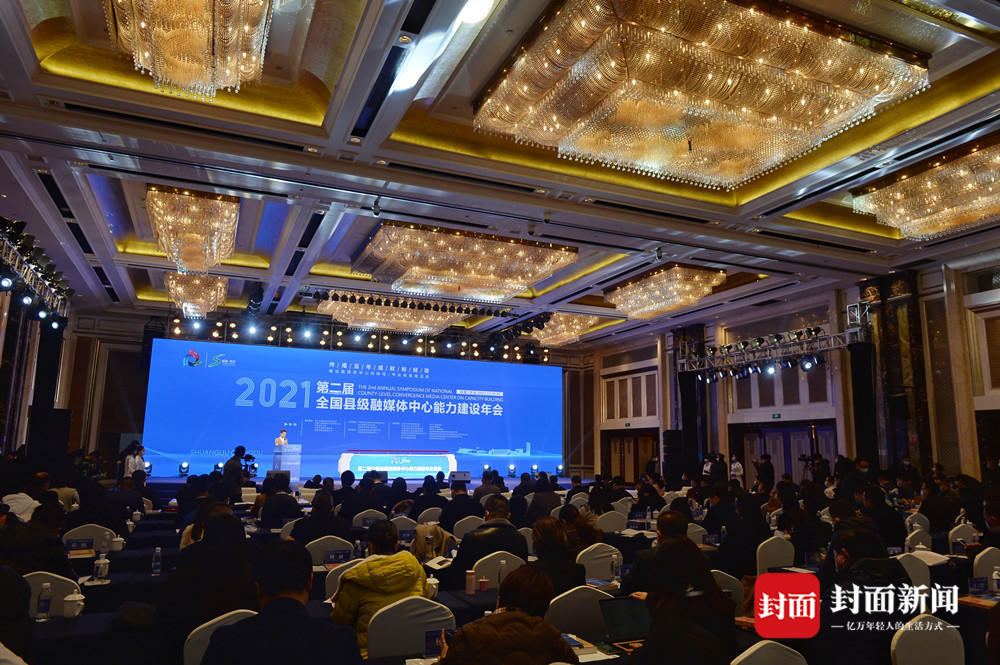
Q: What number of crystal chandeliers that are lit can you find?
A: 9